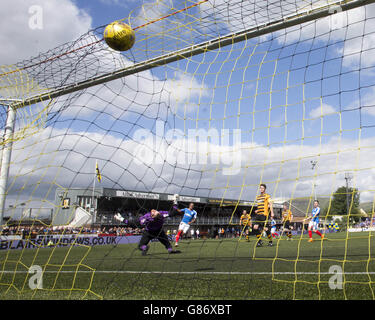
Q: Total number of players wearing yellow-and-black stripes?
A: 3